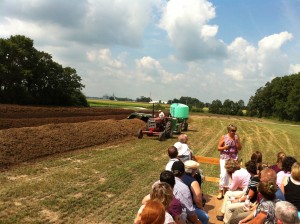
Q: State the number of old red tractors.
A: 1